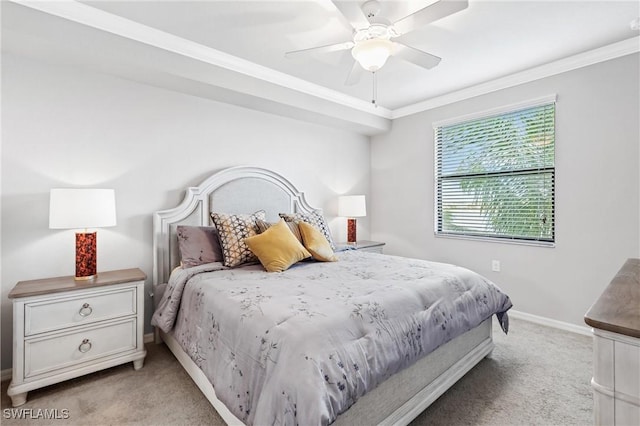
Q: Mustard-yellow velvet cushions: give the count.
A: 2